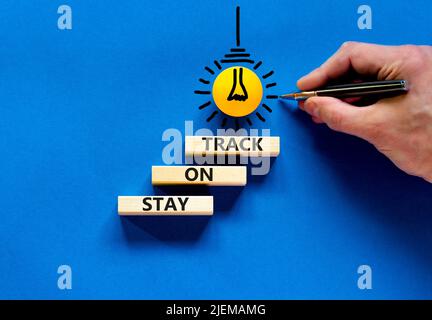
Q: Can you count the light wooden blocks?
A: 3